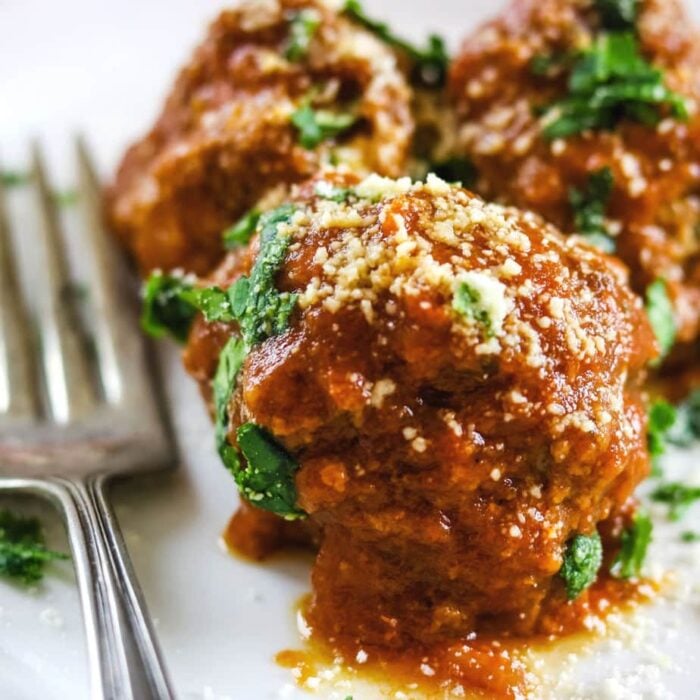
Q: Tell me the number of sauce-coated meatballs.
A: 3